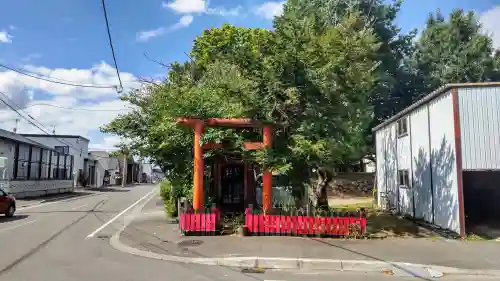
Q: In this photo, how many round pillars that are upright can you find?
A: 2